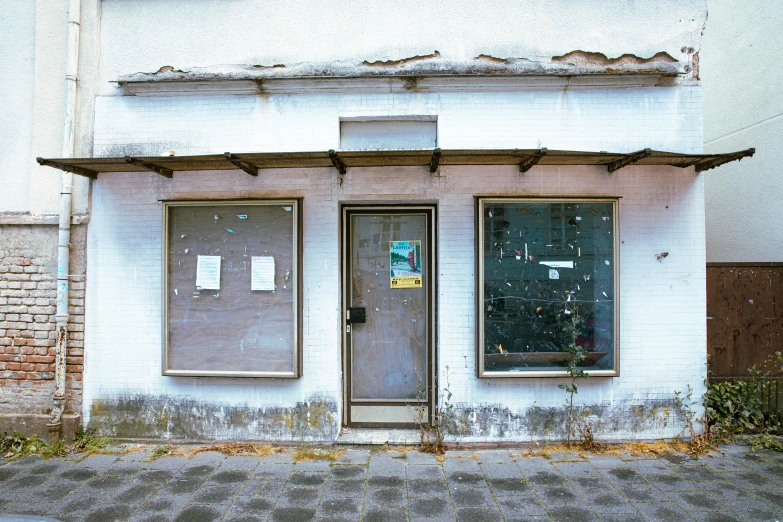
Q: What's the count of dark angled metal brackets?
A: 8